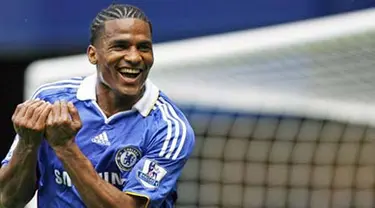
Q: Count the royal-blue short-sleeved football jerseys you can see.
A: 1